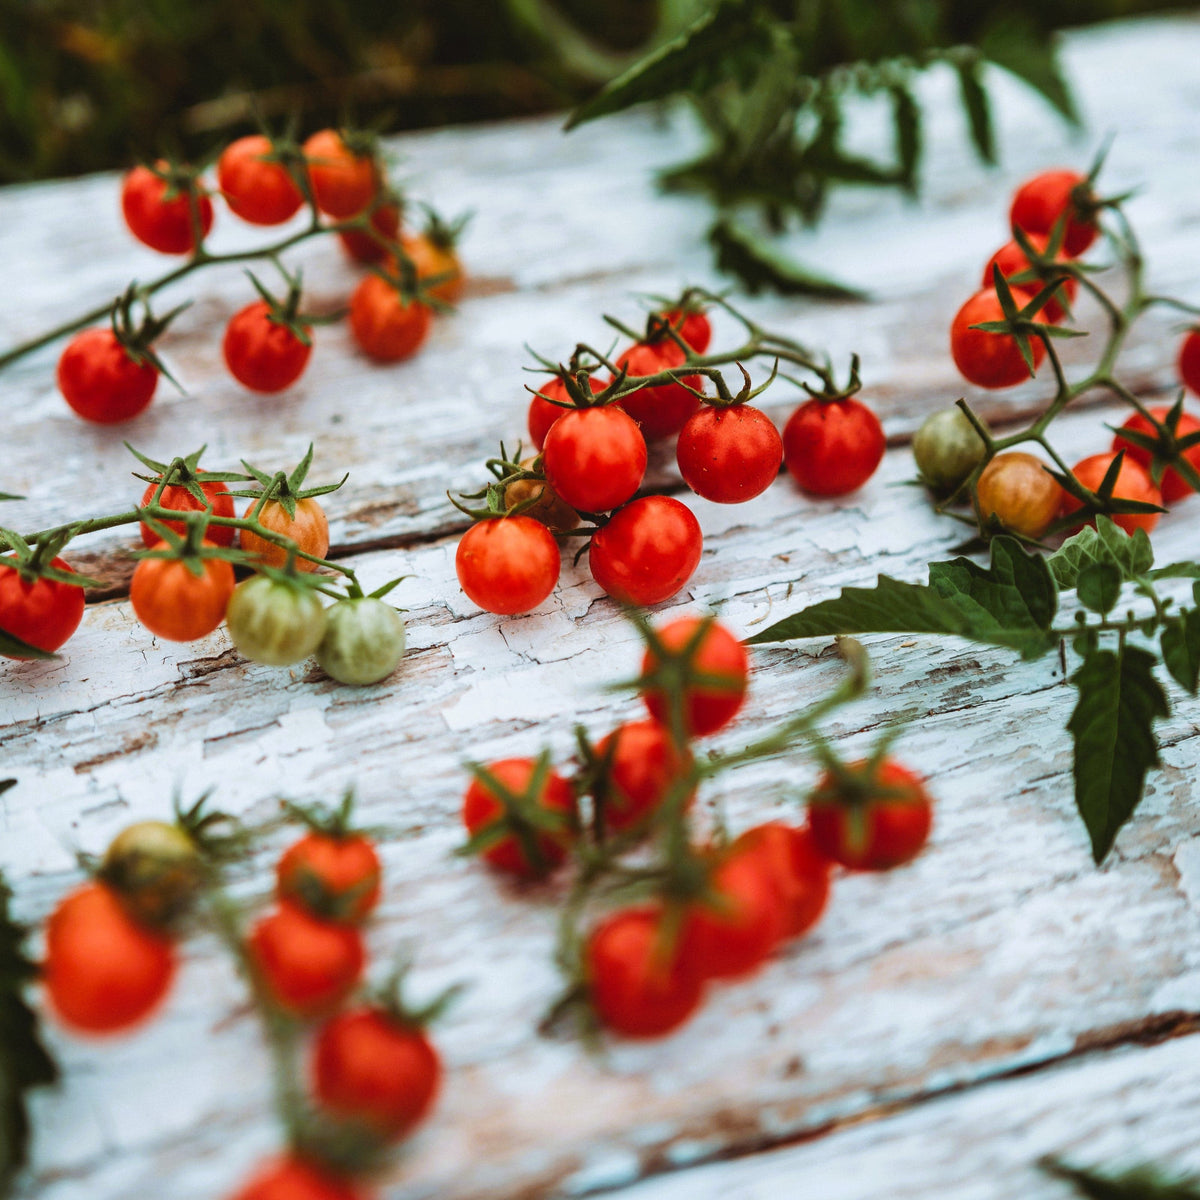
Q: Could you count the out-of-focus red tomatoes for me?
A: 12